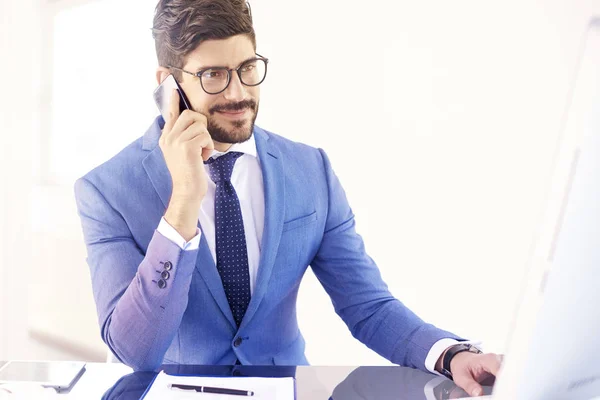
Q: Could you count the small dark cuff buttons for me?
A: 3